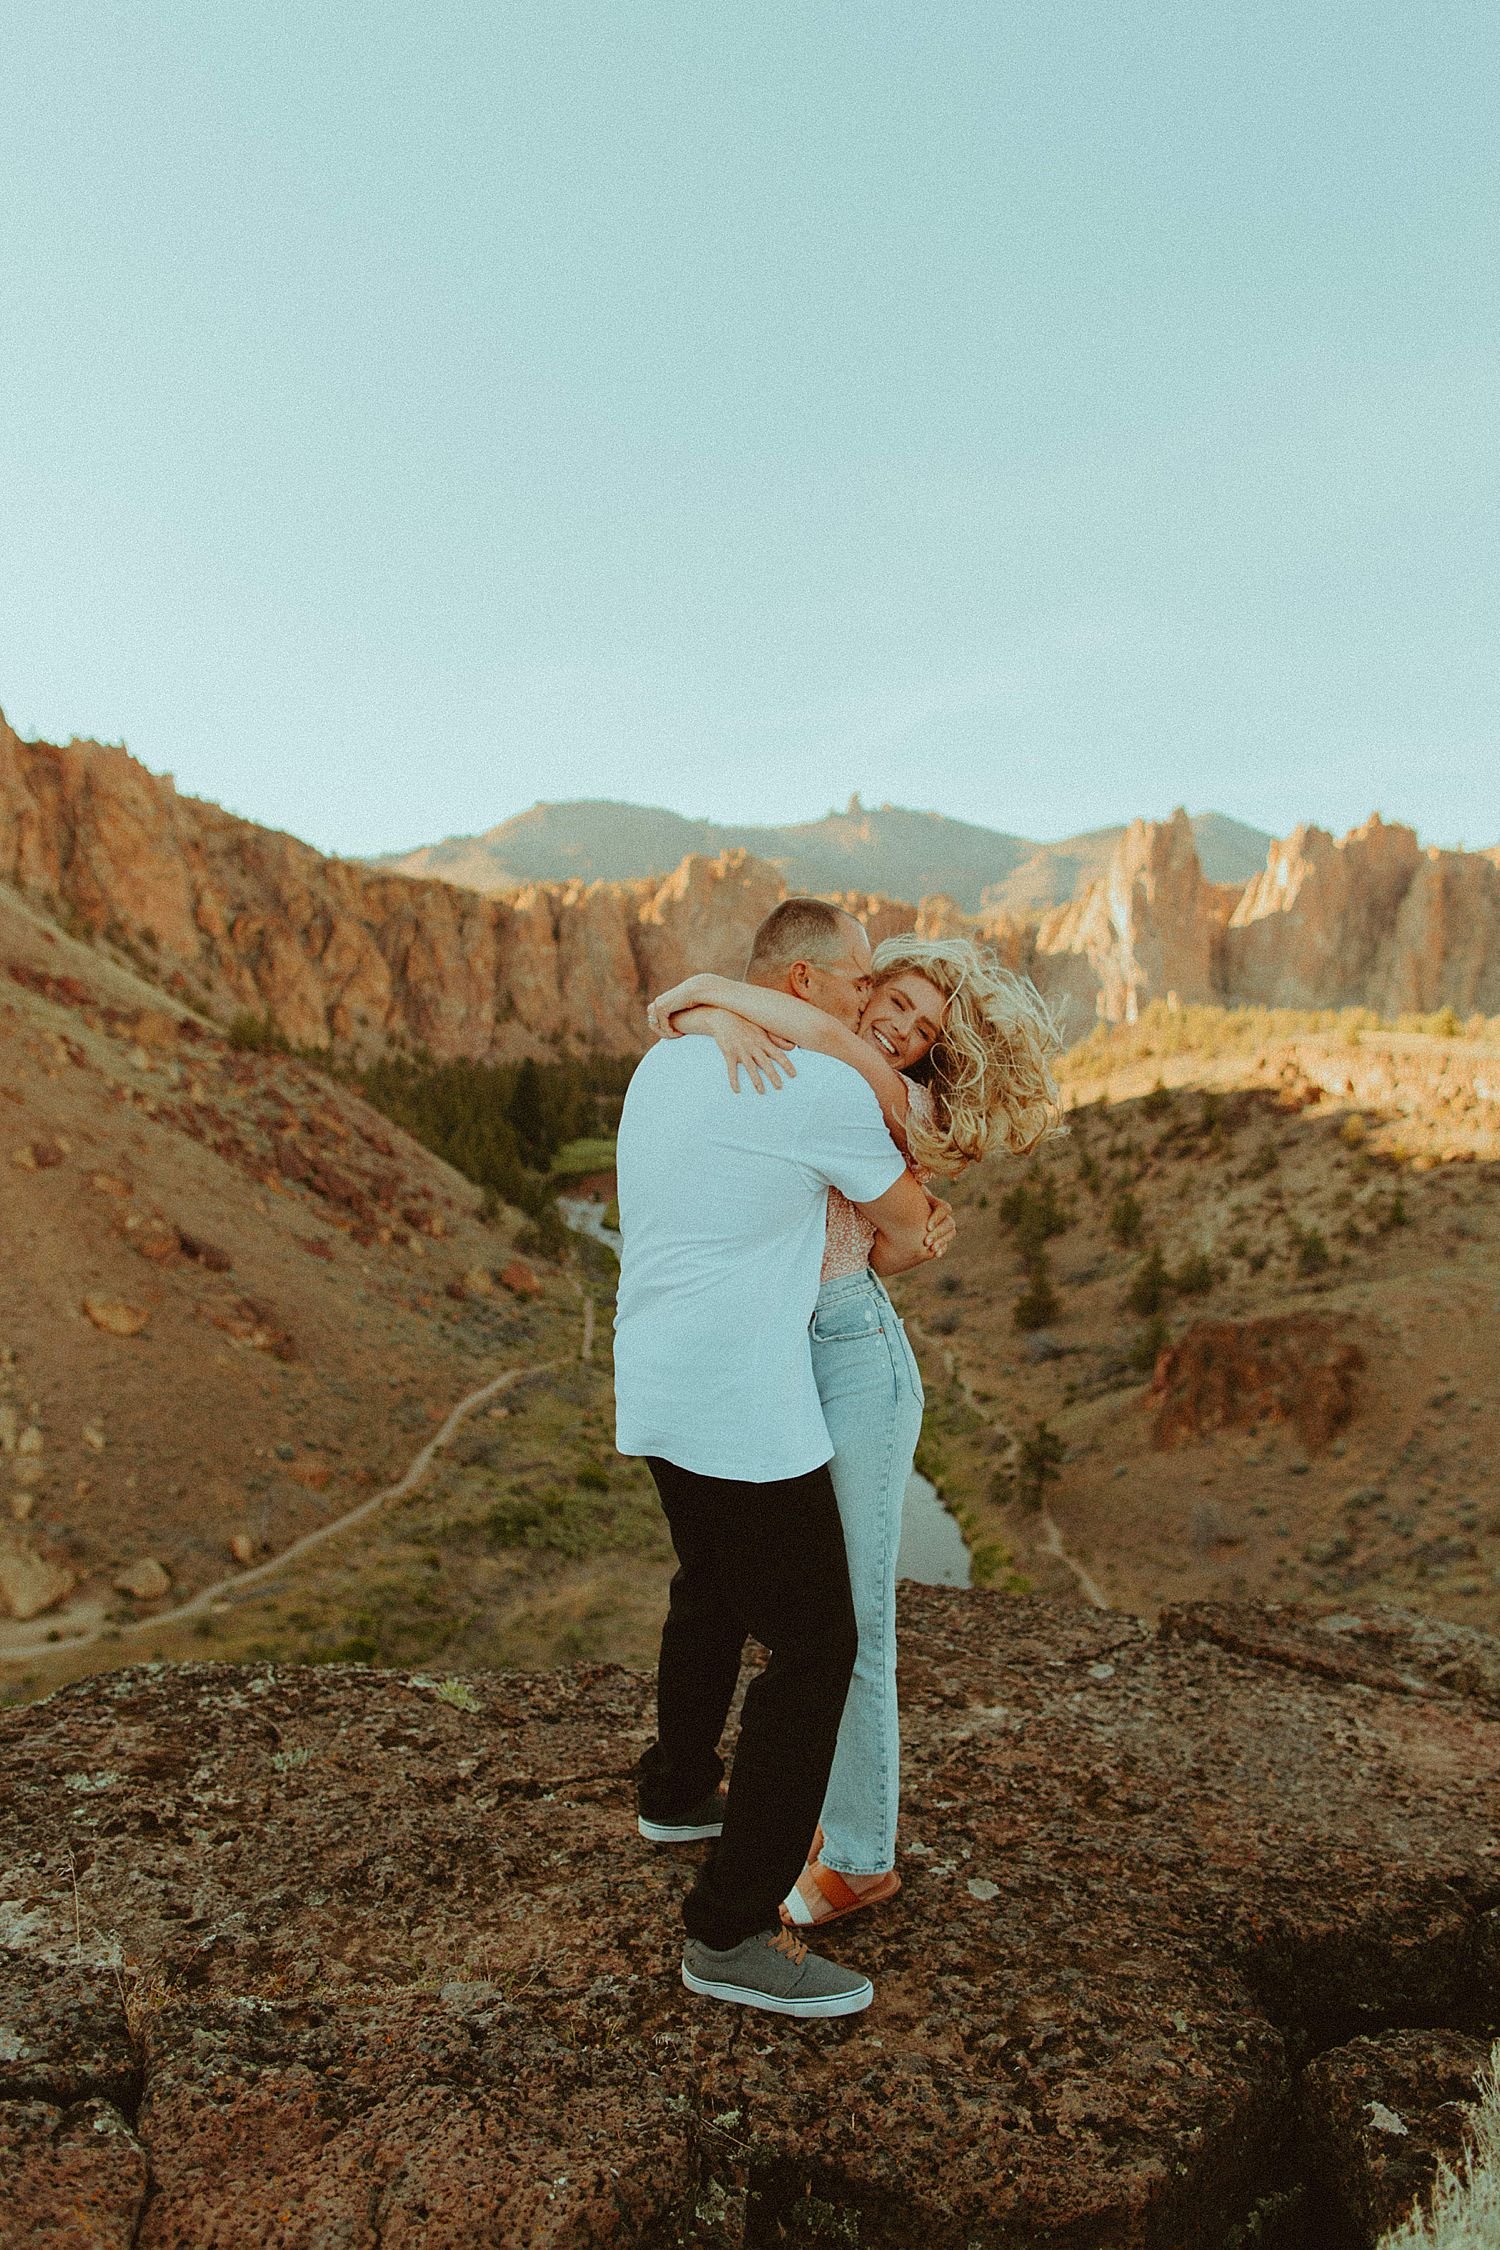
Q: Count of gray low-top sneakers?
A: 2